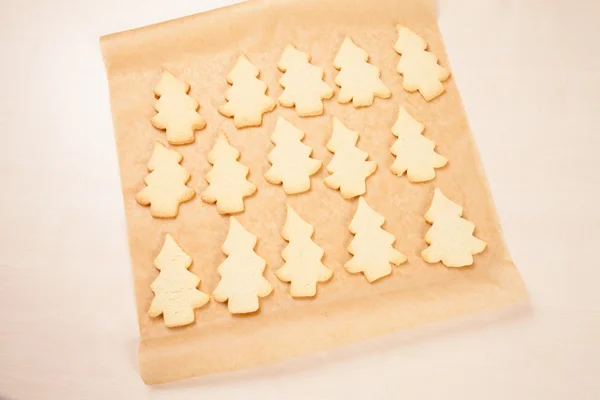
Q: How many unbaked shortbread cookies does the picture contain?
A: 15